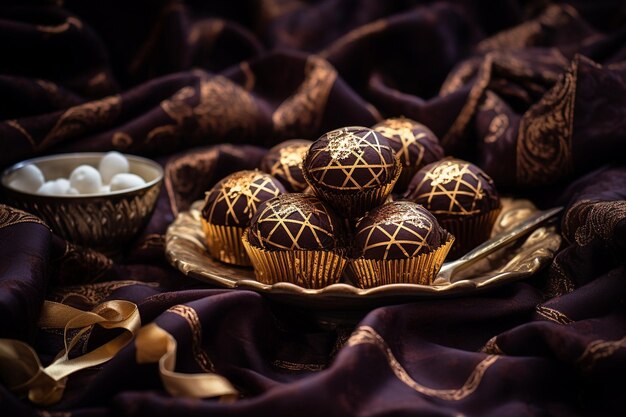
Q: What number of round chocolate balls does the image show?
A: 7